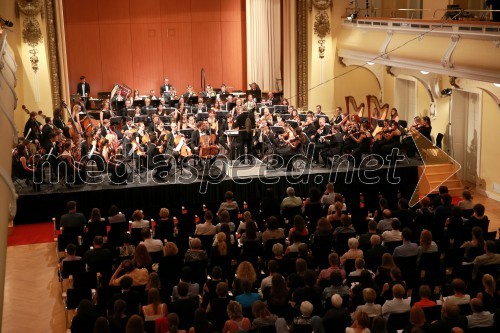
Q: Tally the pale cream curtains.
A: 1